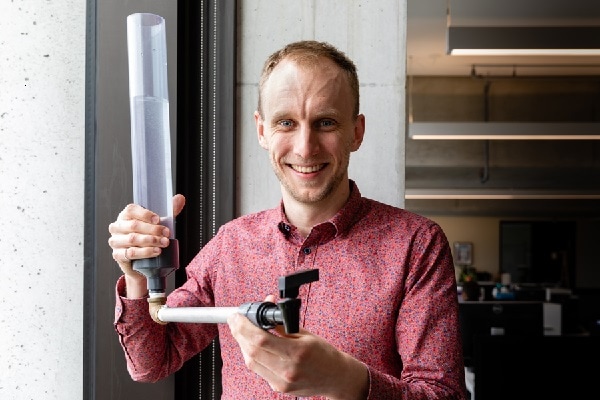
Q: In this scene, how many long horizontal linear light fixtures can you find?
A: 3